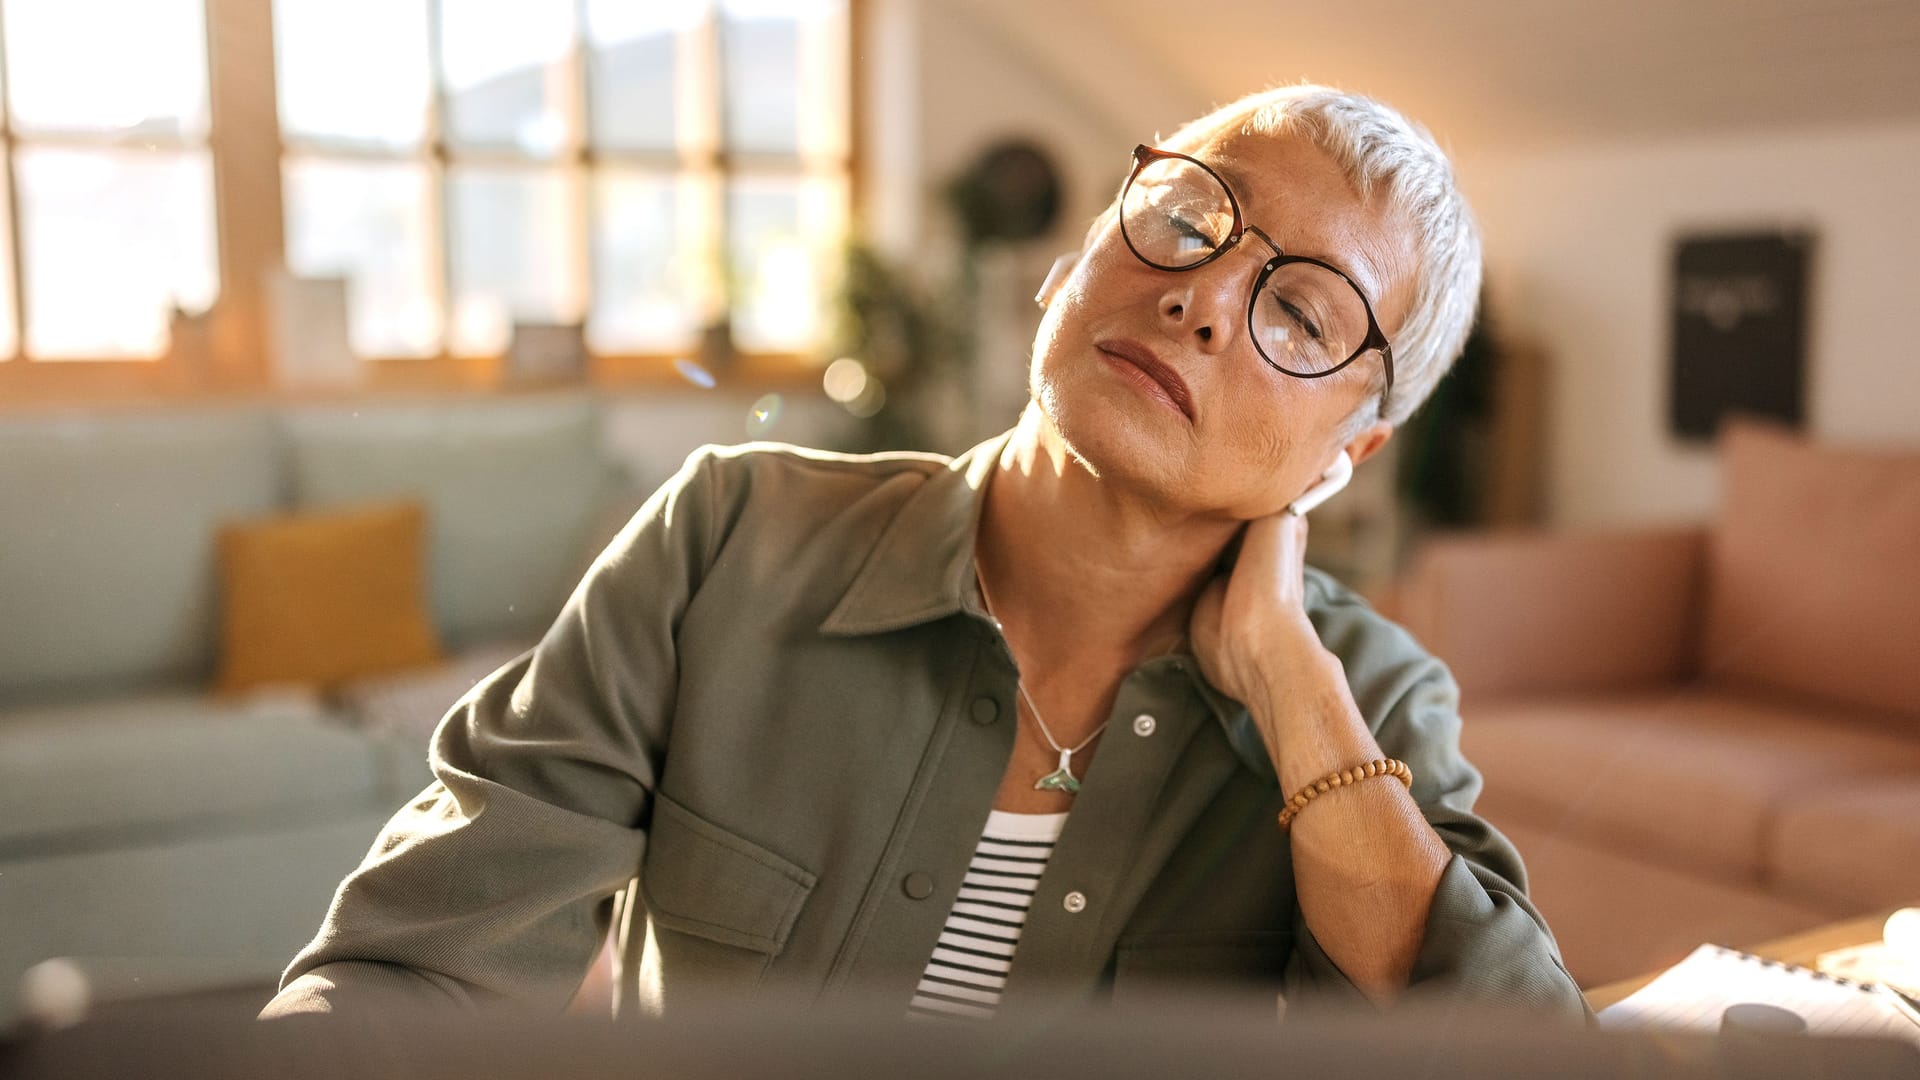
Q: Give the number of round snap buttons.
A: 4